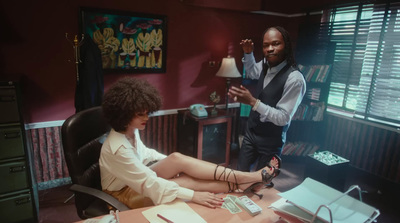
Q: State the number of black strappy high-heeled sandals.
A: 2